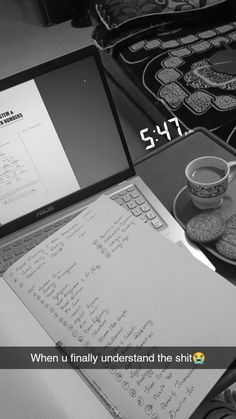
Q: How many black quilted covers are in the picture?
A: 1